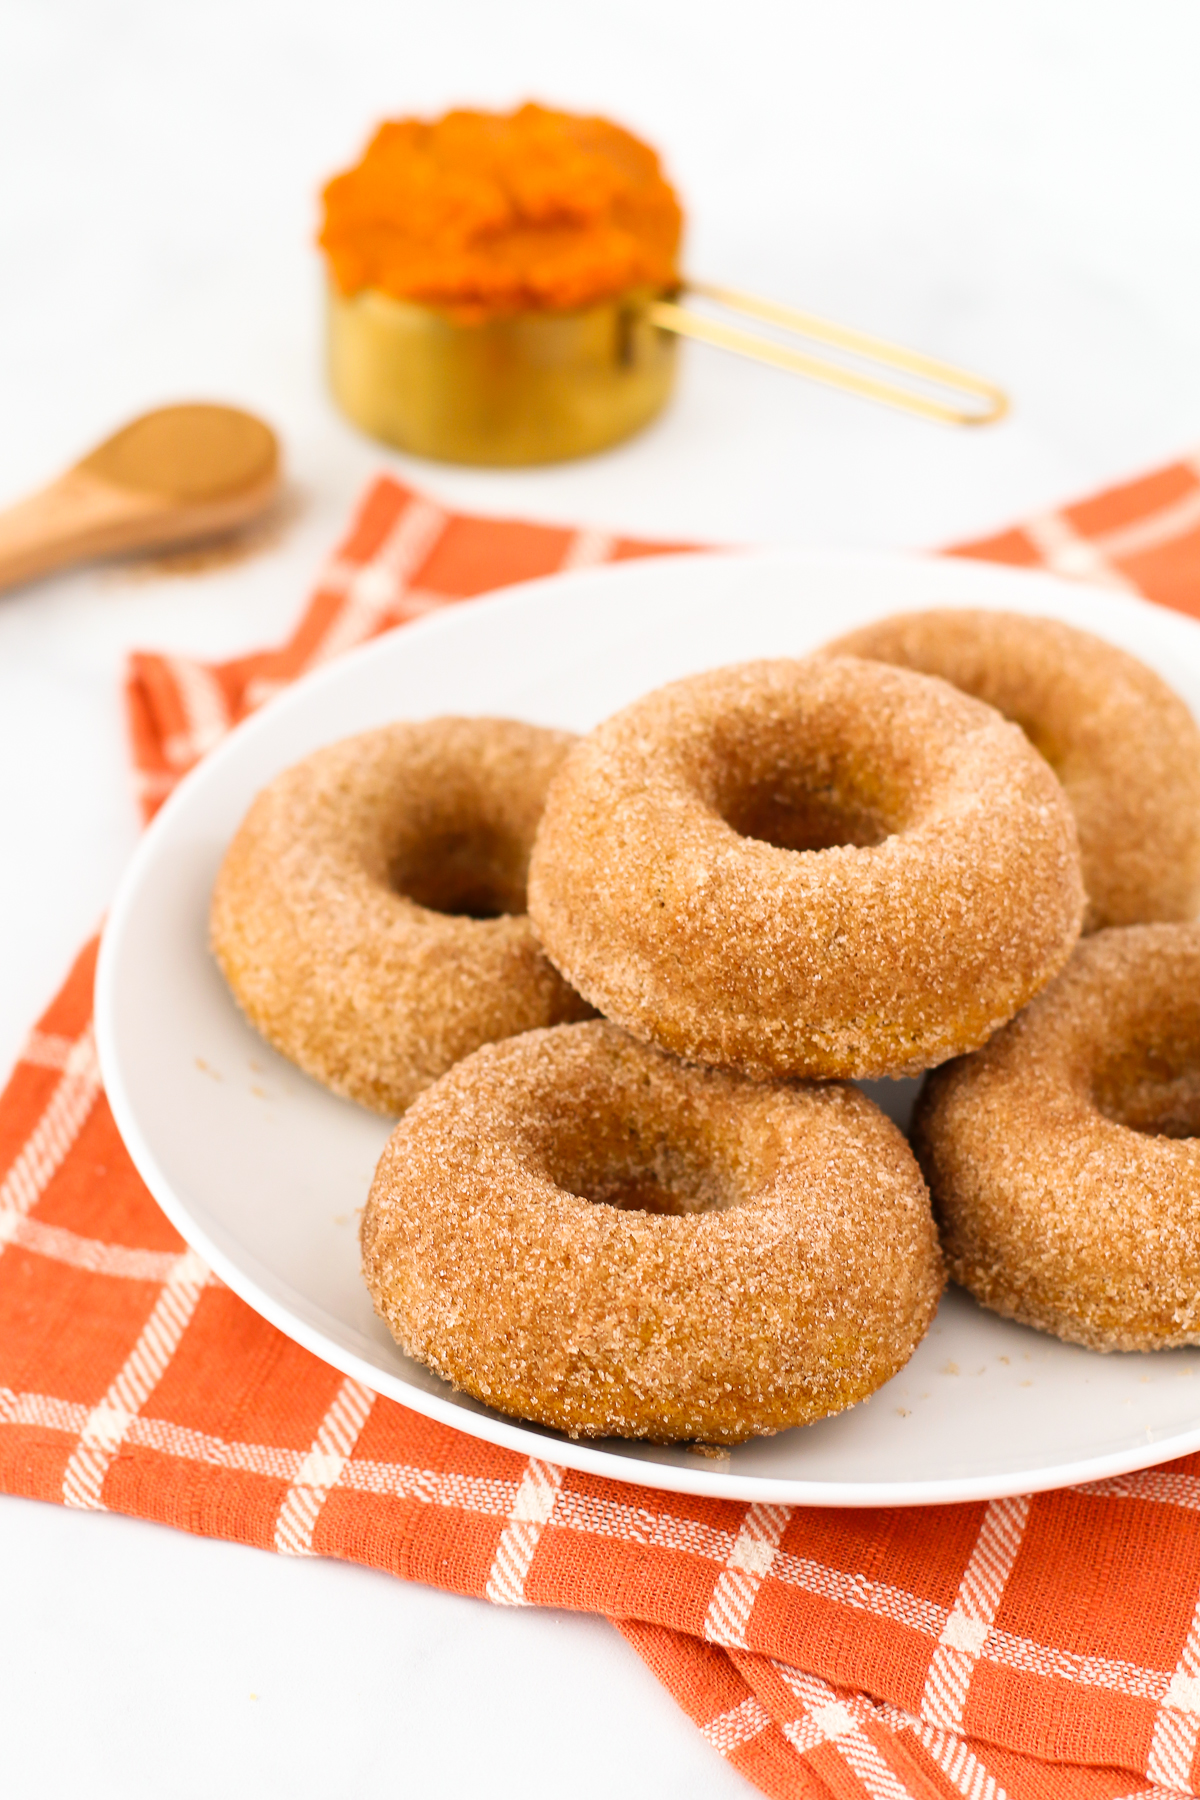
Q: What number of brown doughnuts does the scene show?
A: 5